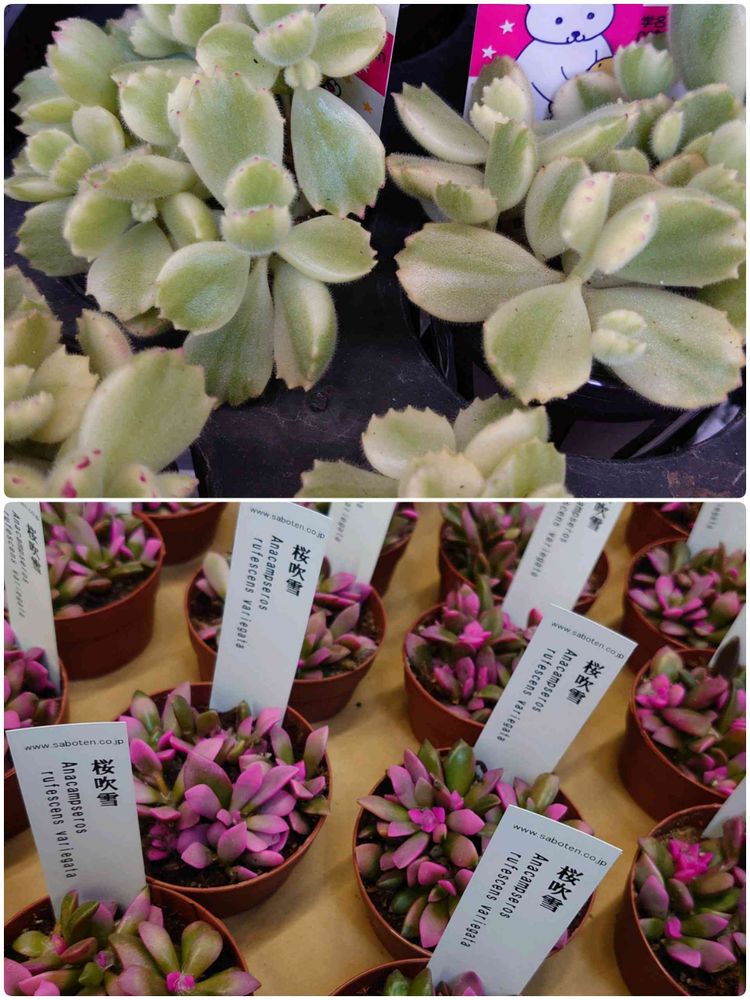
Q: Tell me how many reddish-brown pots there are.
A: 15